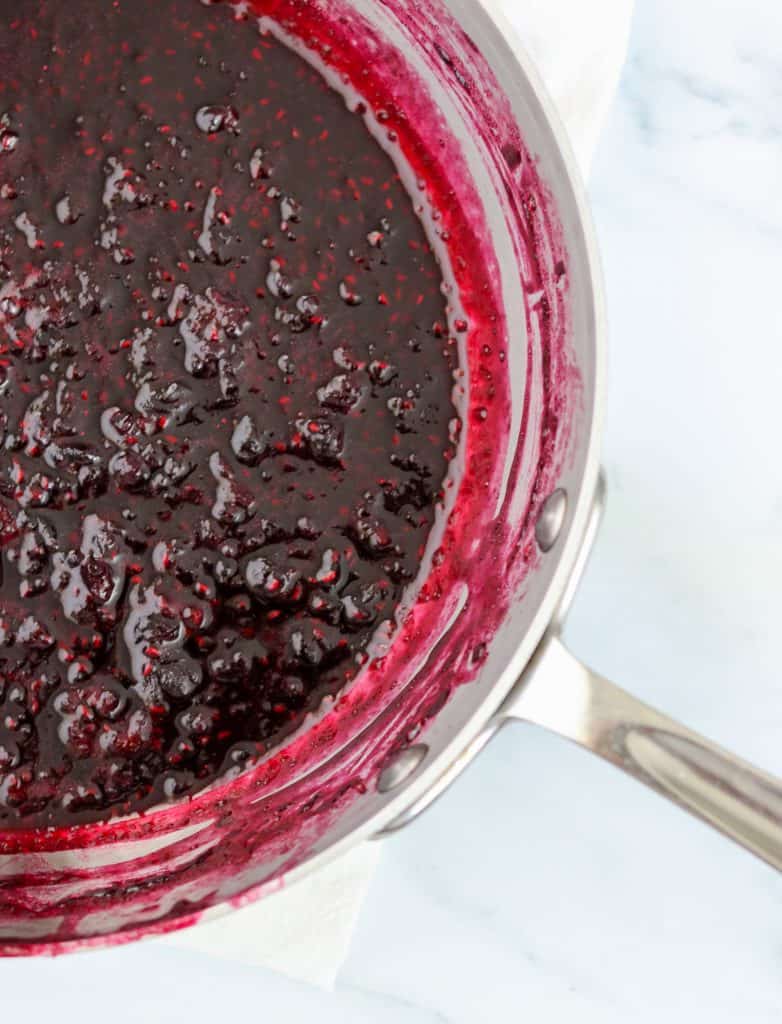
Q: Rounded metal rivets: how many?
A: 2